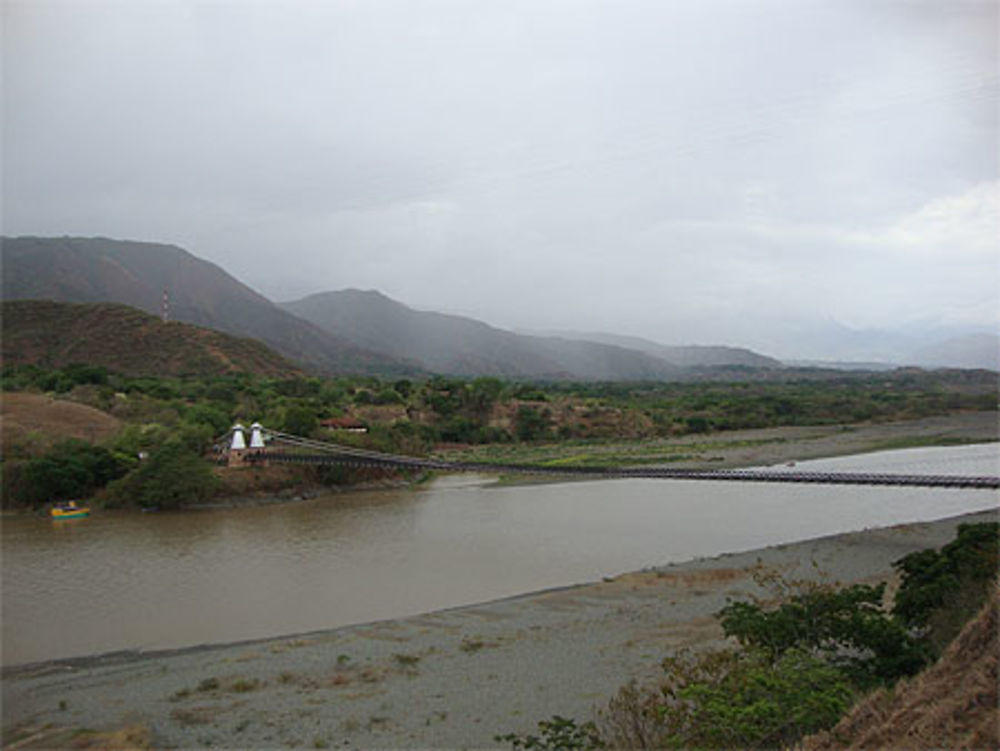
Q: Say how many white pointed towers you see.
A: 2